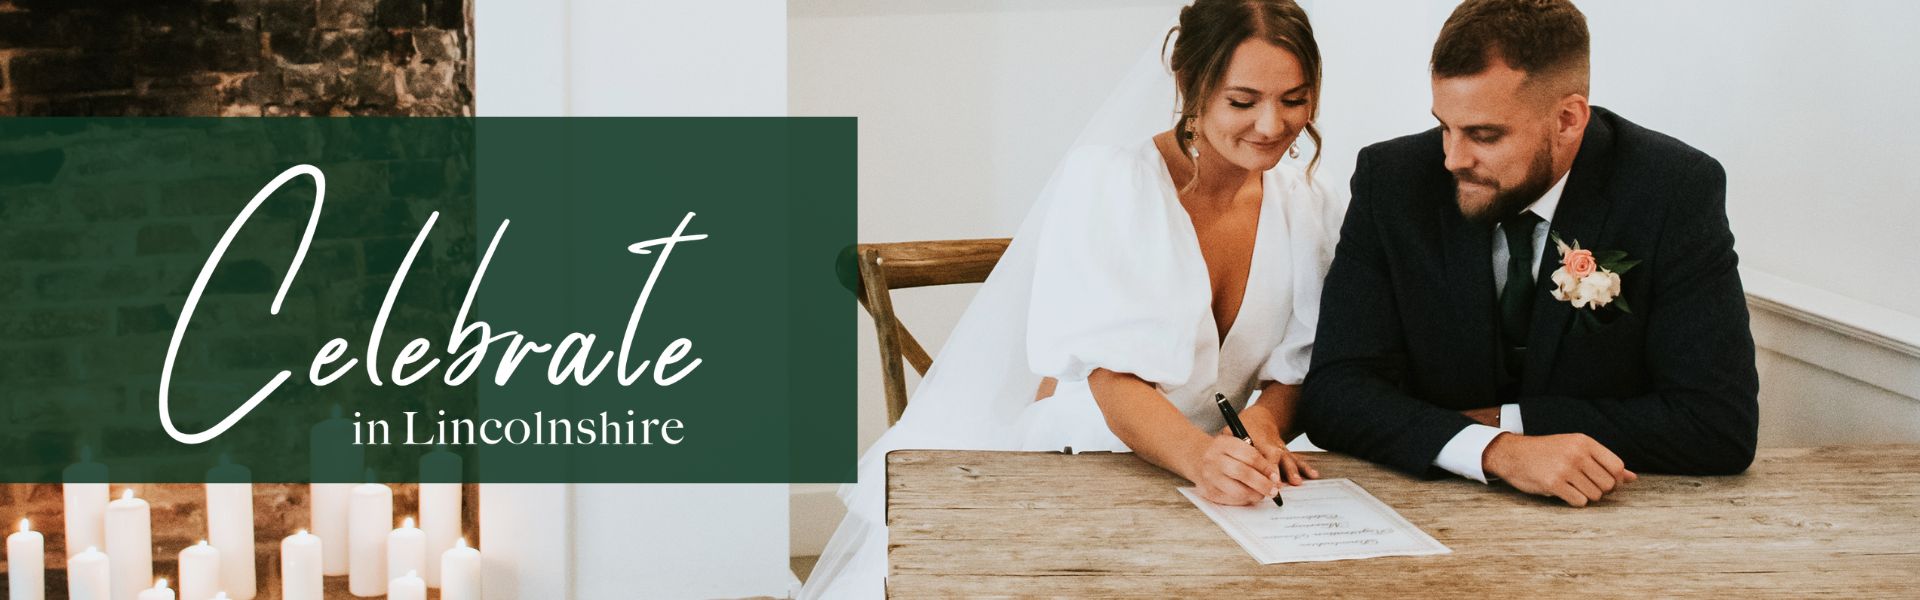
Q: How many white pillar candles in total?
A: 15